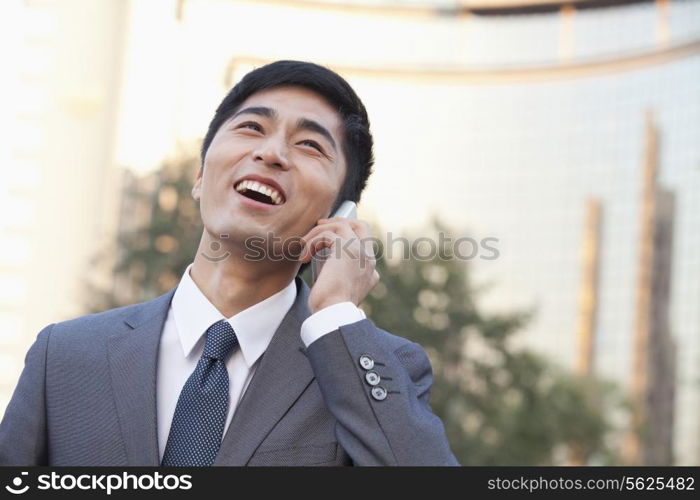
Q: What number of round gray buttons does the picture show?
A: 3